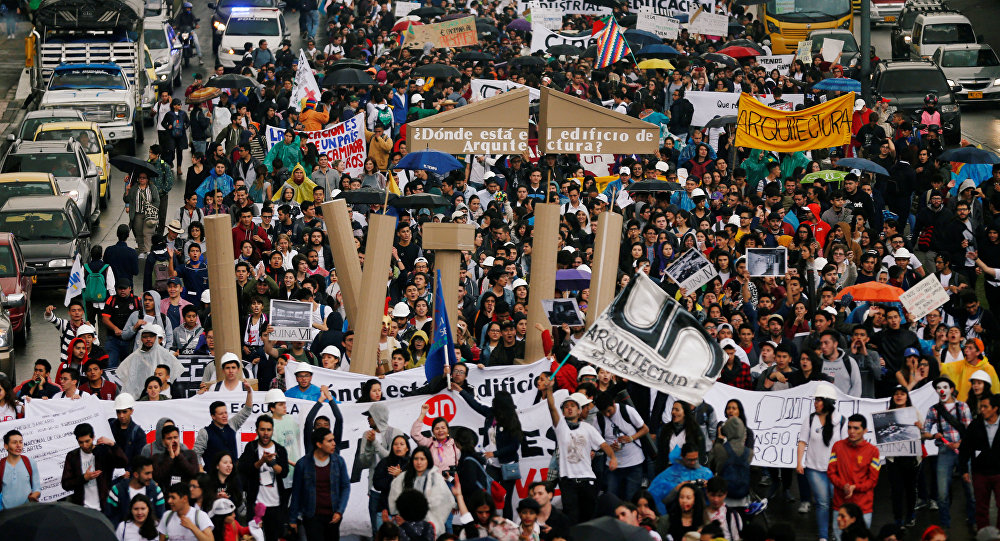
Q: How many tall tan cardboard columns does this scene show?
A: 6